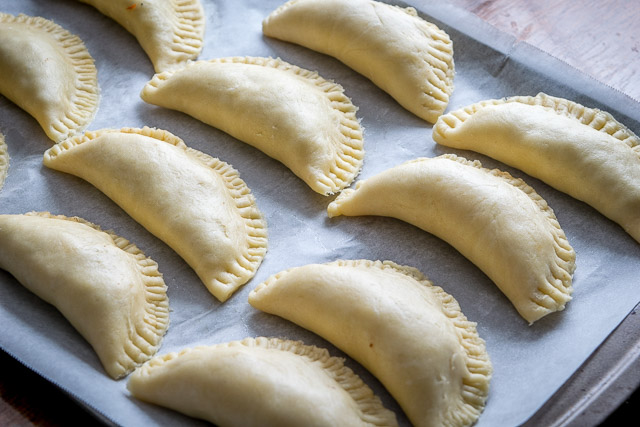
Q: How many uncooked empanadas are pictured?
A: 11